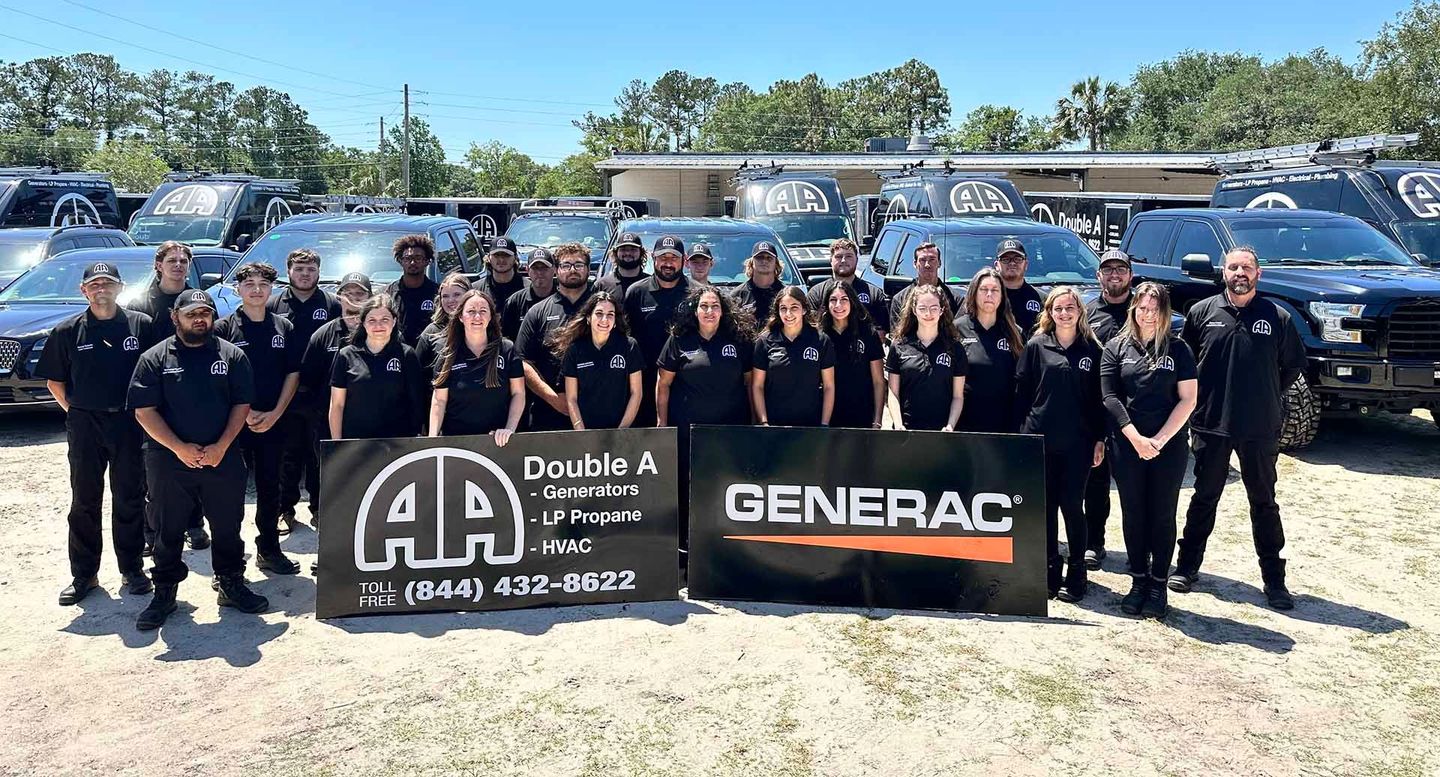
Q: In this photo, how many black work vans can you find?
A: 5